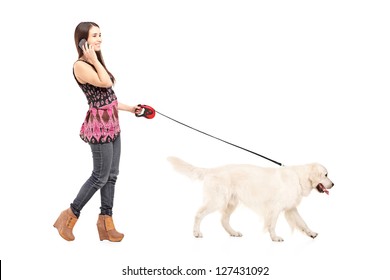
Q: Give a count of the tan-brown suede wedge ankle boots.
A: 2